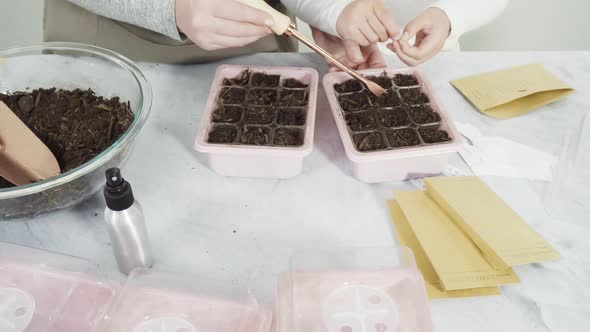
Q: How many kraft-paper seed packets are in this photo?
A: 4